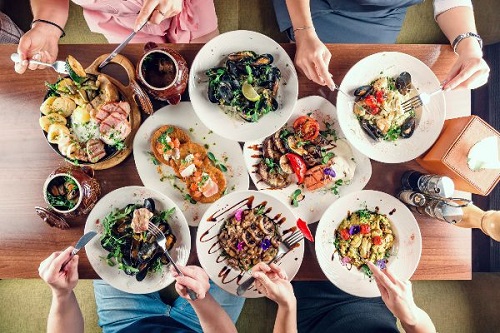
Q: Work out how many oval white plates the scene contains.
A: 2